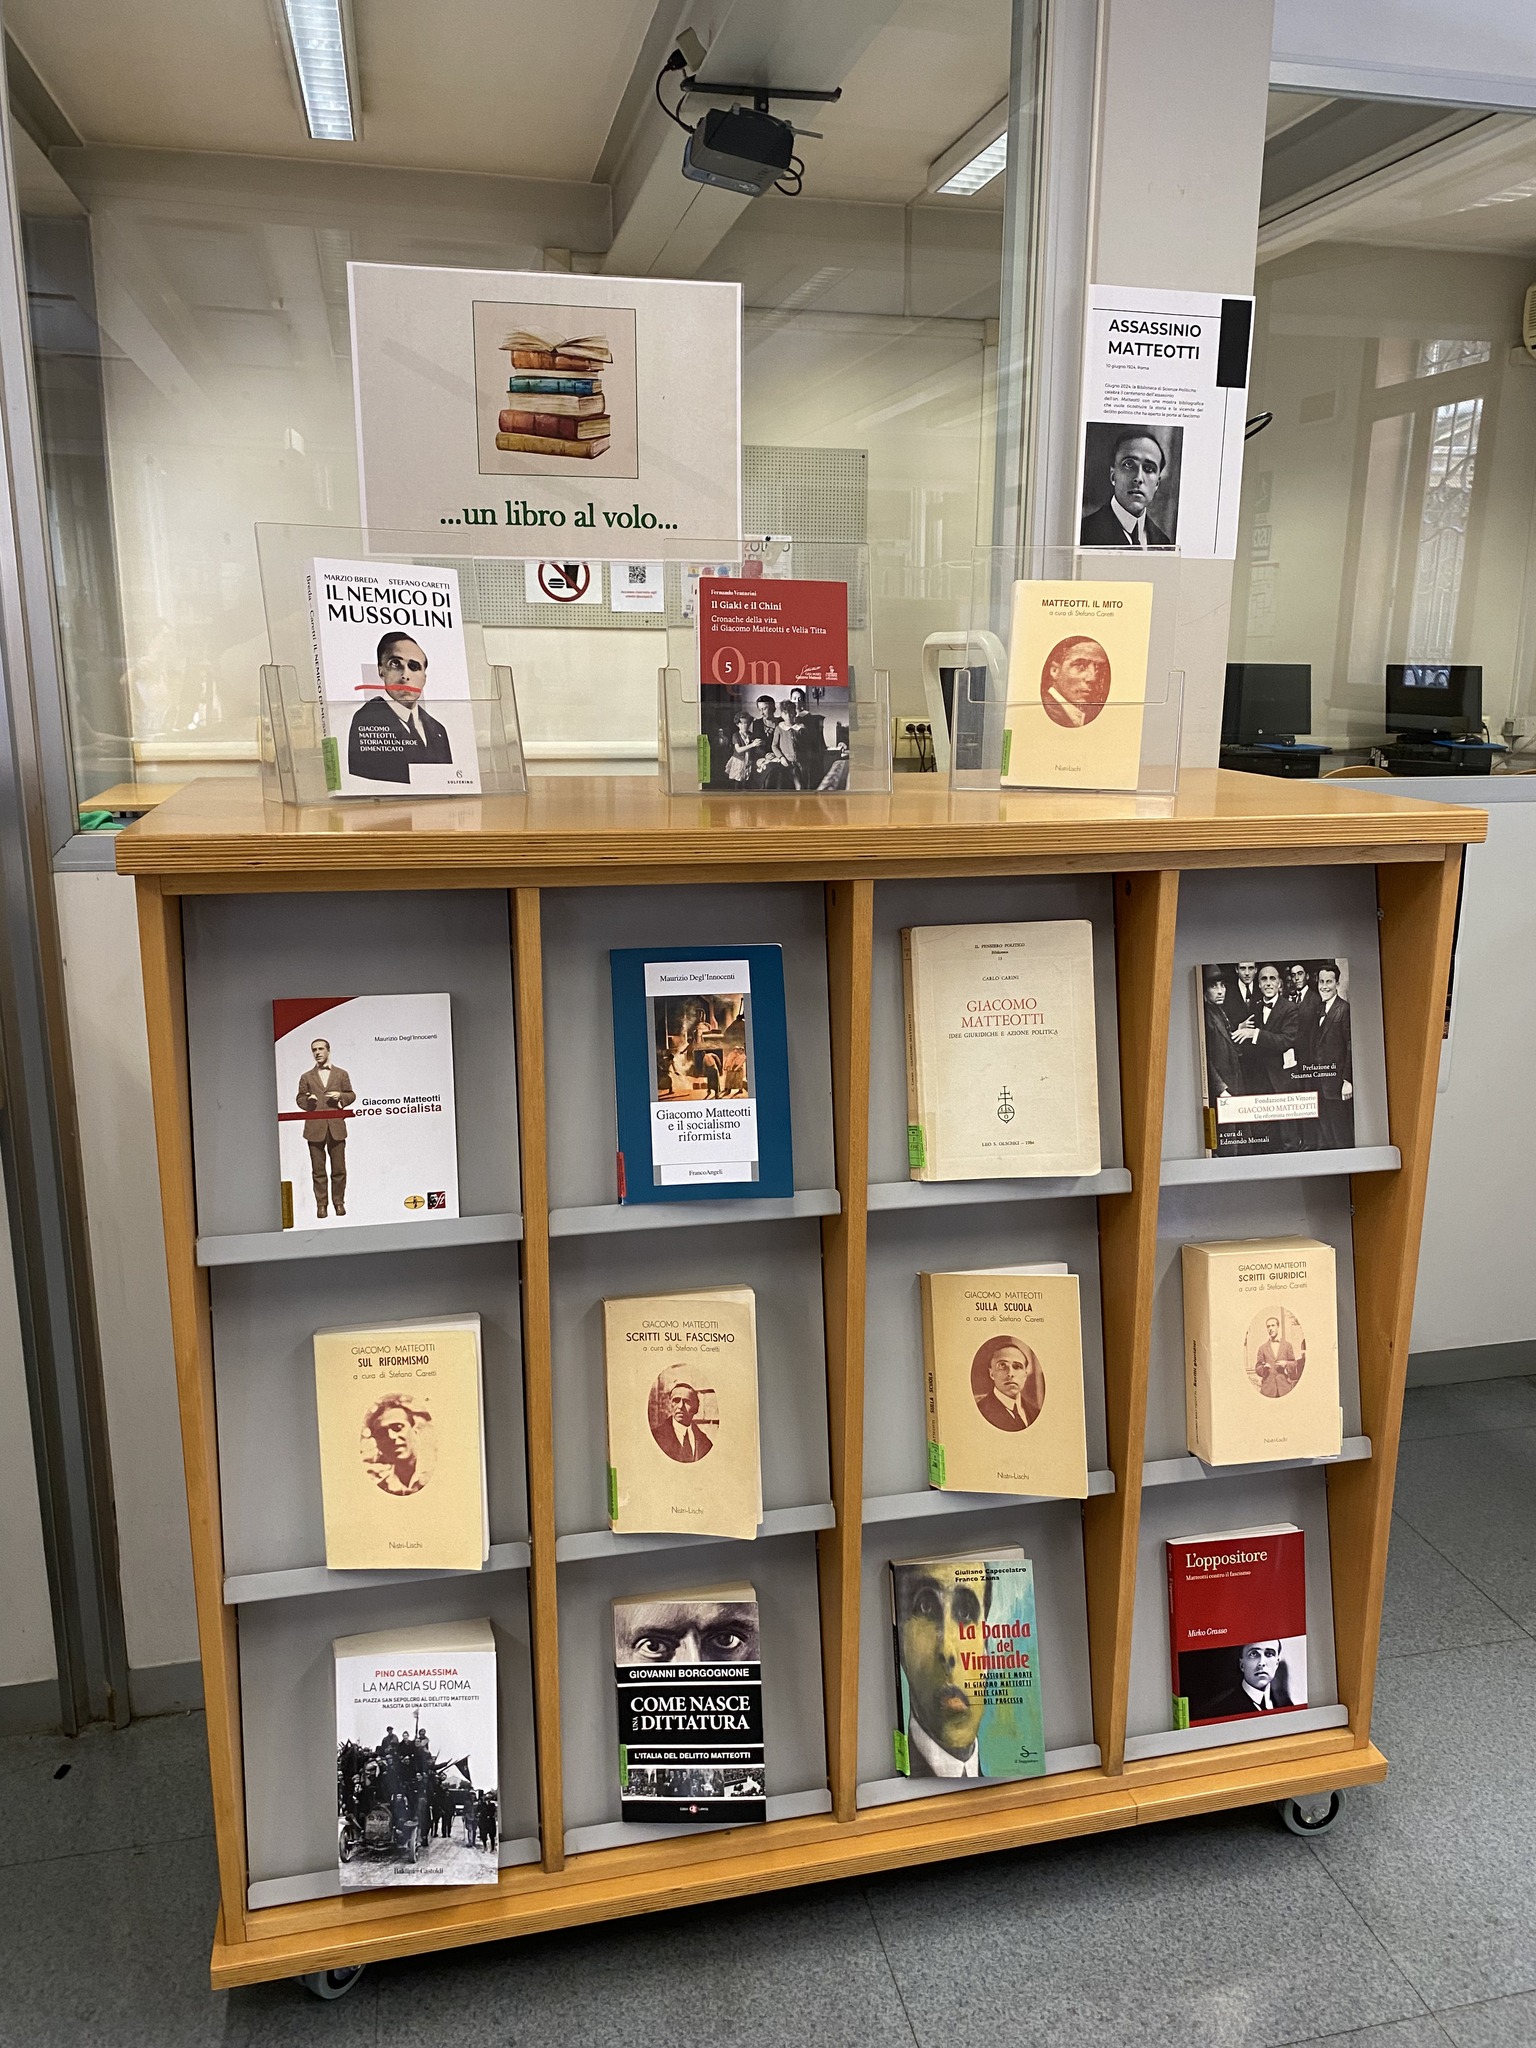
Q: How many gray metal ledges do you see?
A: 12